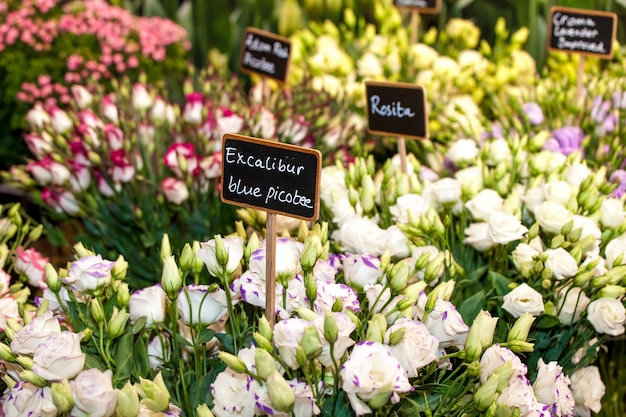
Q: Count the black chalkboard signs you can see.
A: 5